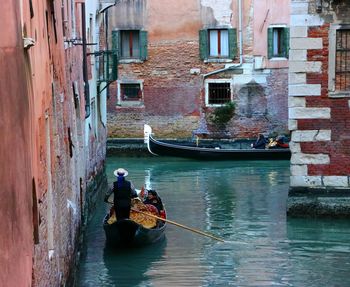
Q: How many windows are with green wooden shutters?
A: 3